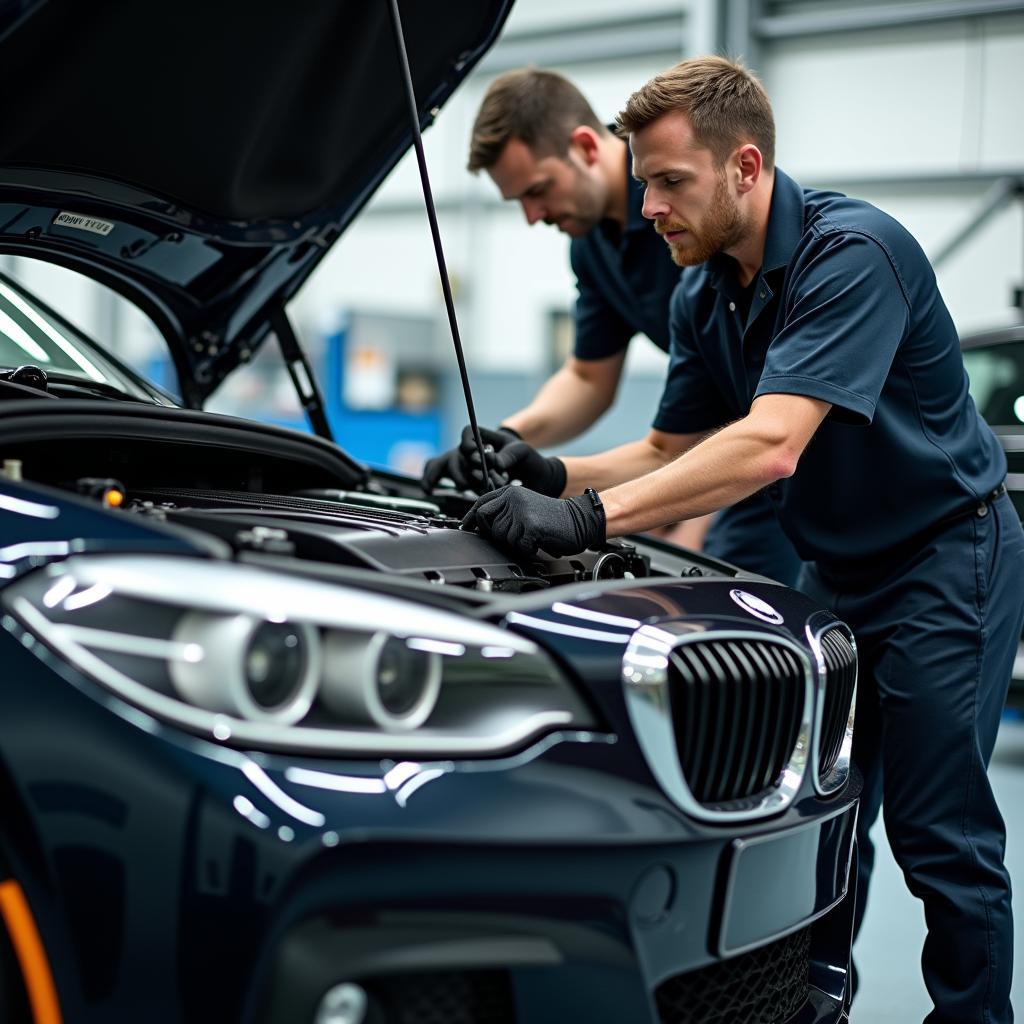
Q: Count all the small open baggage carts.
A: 0